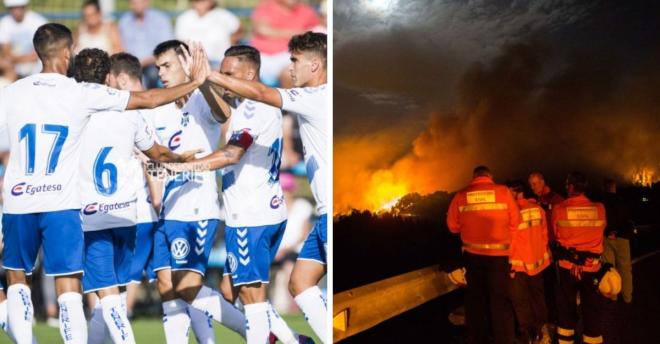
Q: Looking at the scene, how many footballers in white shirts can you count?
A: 6